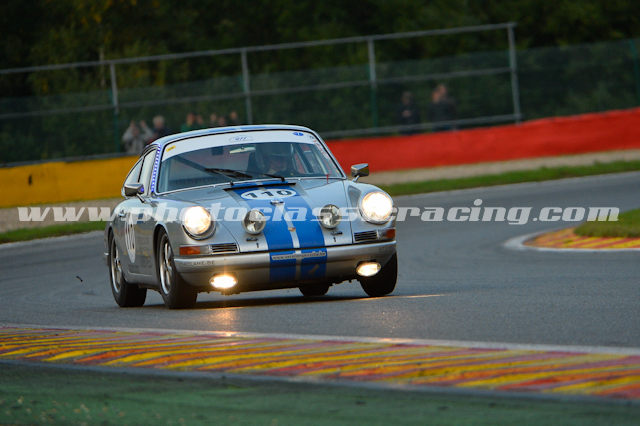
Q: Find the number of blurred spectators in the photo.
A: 10